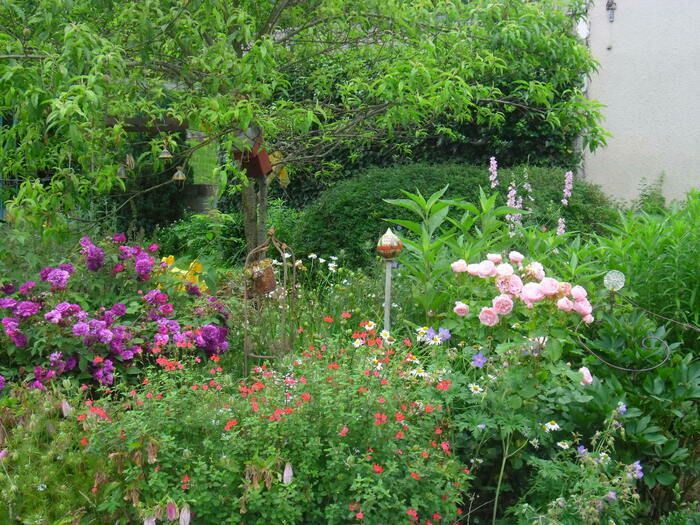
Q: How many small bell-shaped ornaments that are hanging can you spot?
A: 3